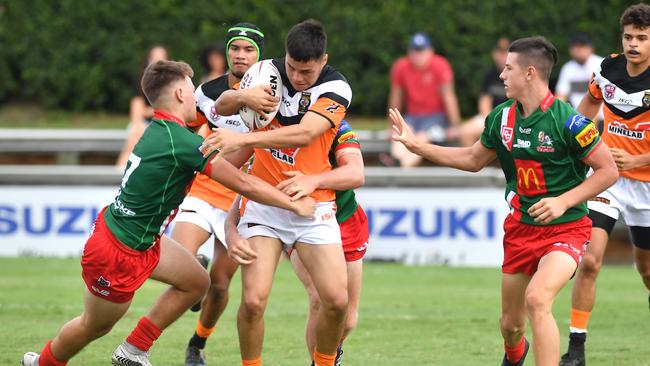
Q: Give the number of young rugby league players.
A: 6